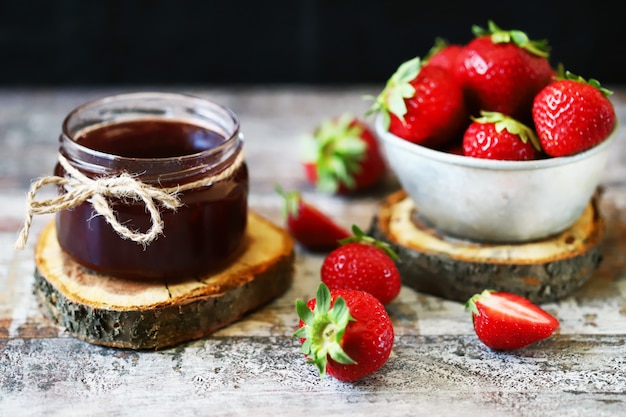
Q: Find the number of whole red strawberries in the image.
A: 8